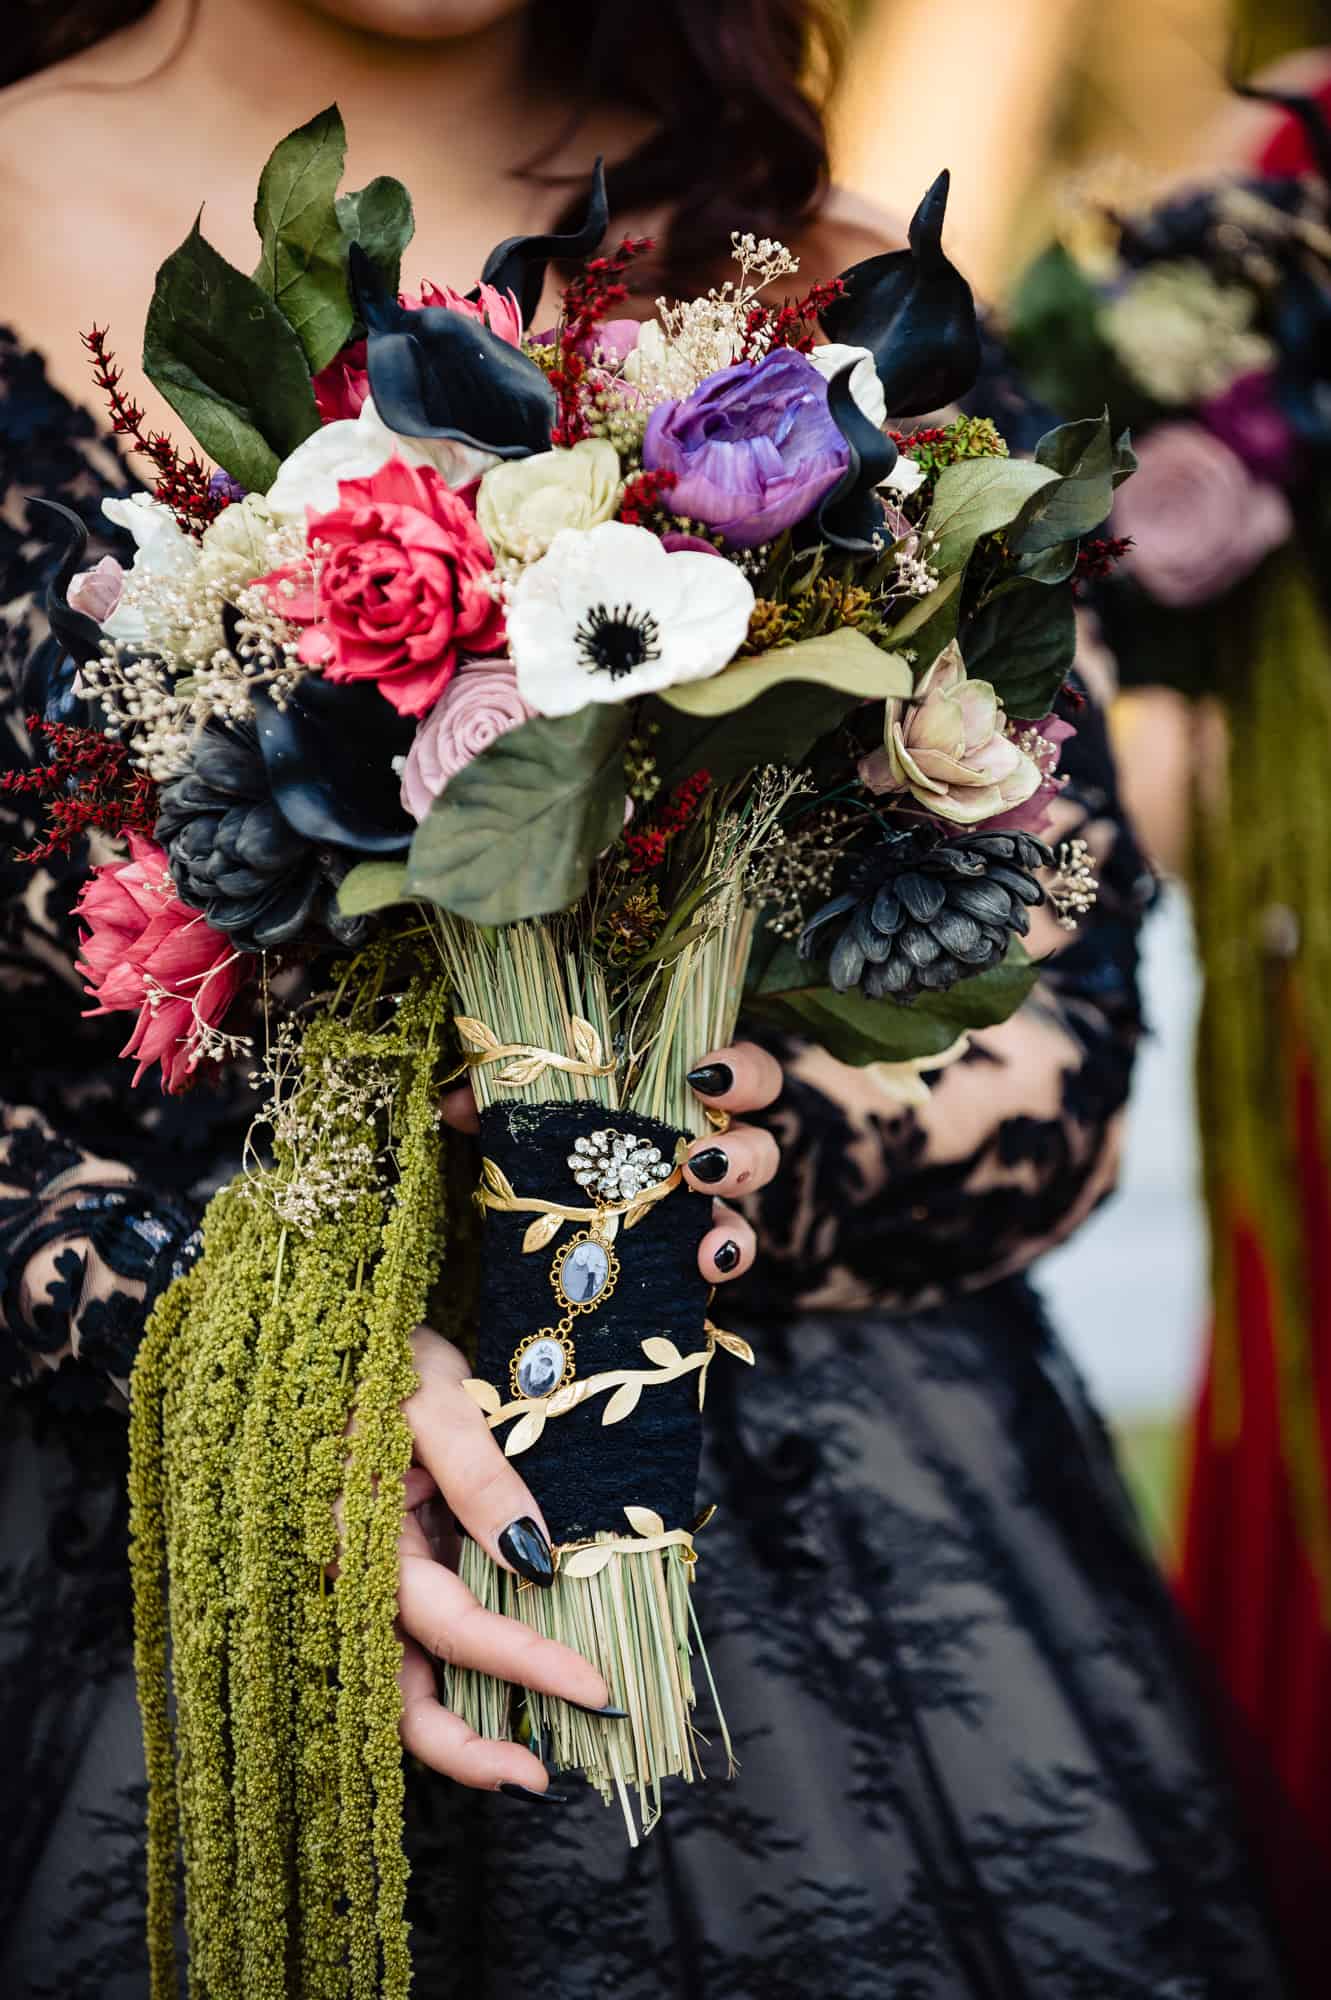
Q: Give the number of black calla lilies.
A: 6